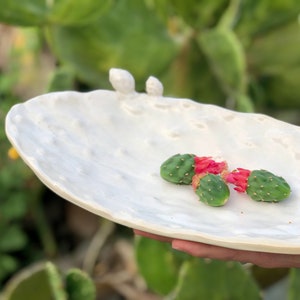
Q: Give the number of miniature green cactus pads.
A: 3